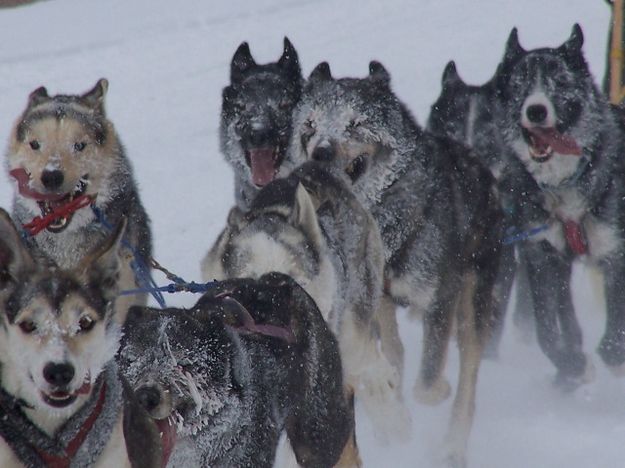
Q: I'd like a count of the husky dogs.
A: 8